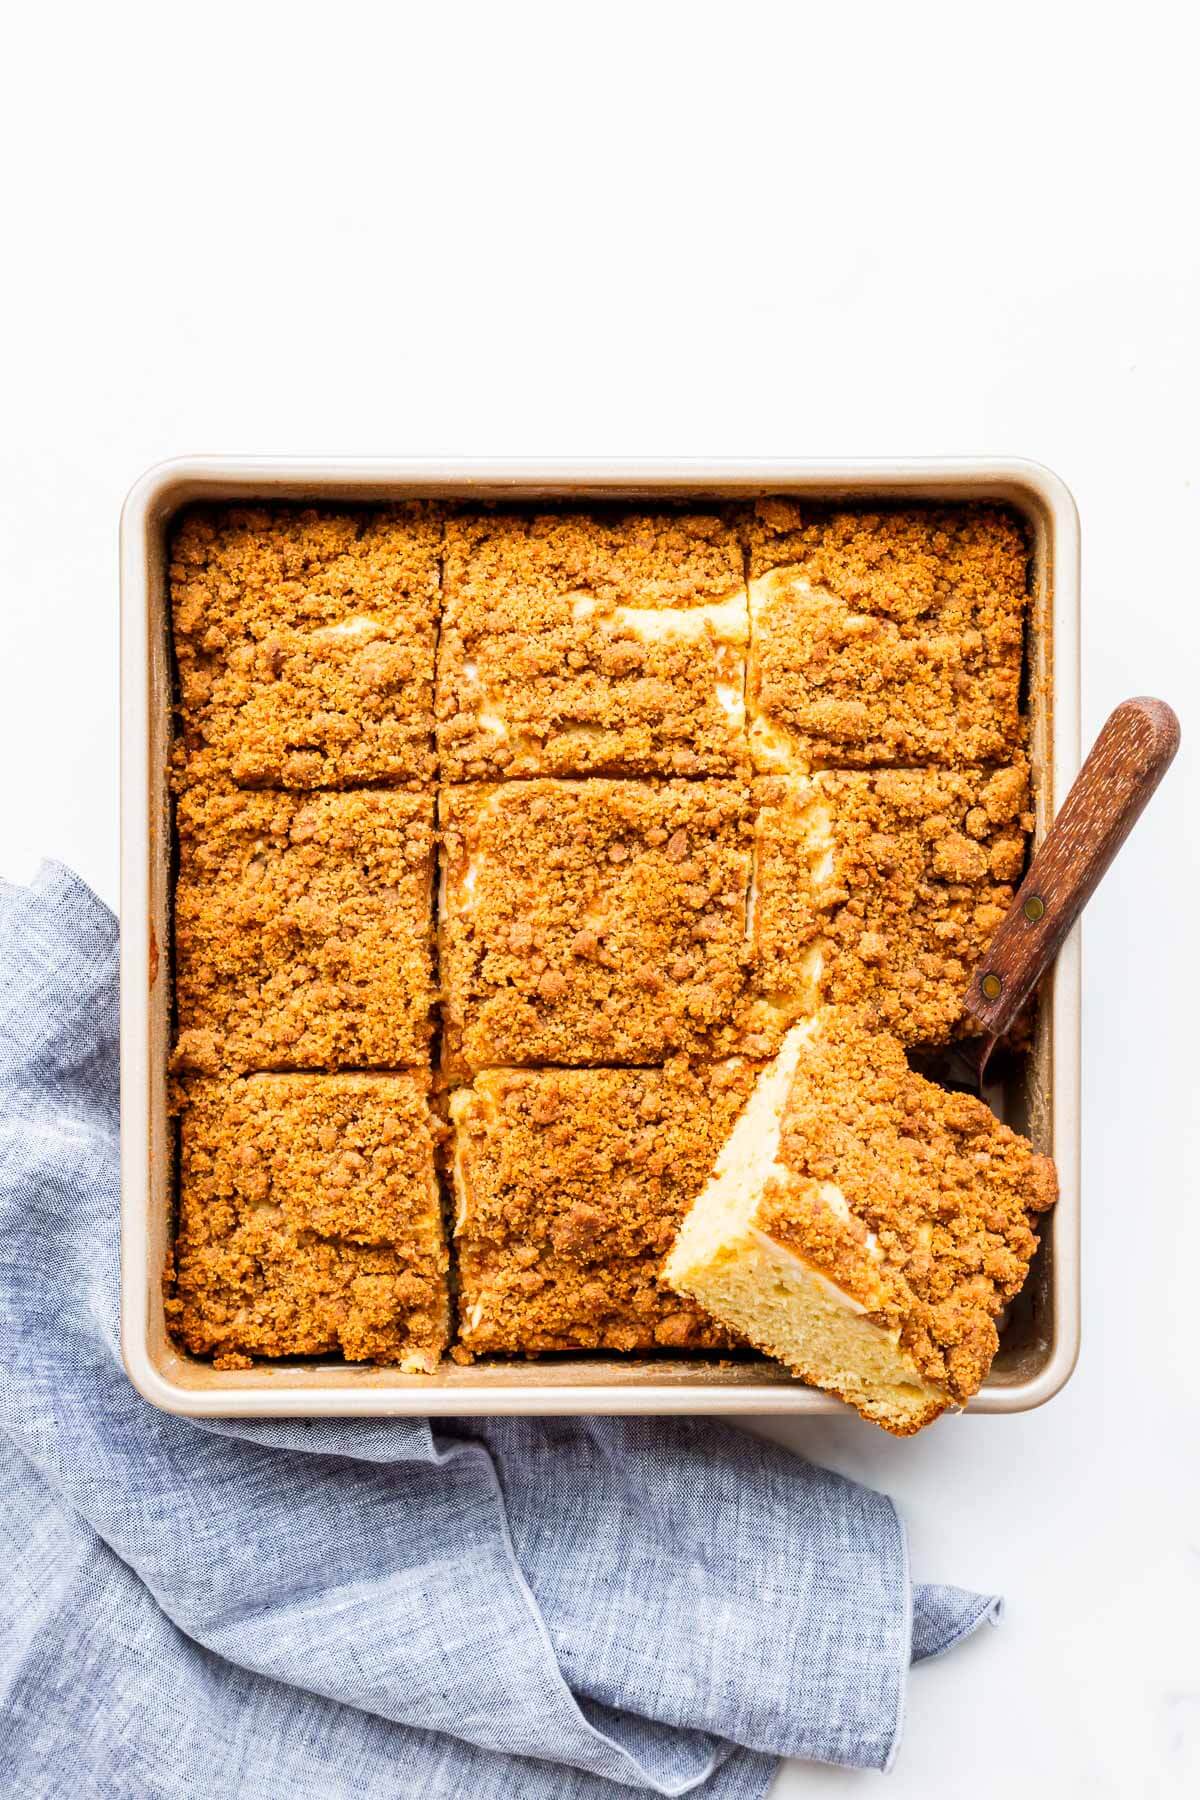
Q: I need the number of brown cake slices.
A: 9